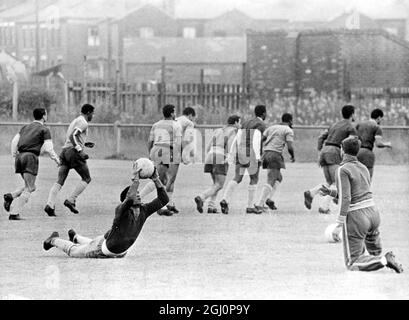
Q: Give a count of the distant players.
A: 9